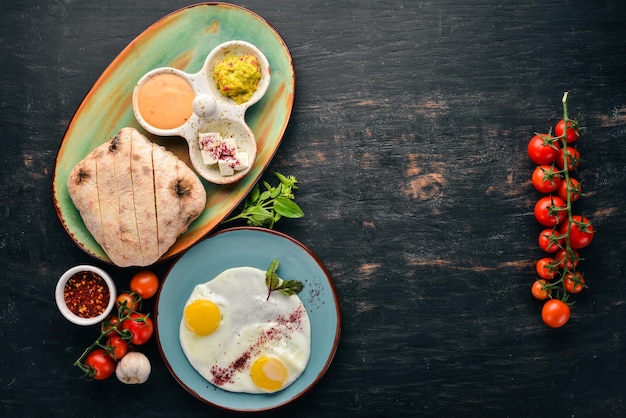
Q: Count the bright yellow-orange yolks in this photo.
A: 2